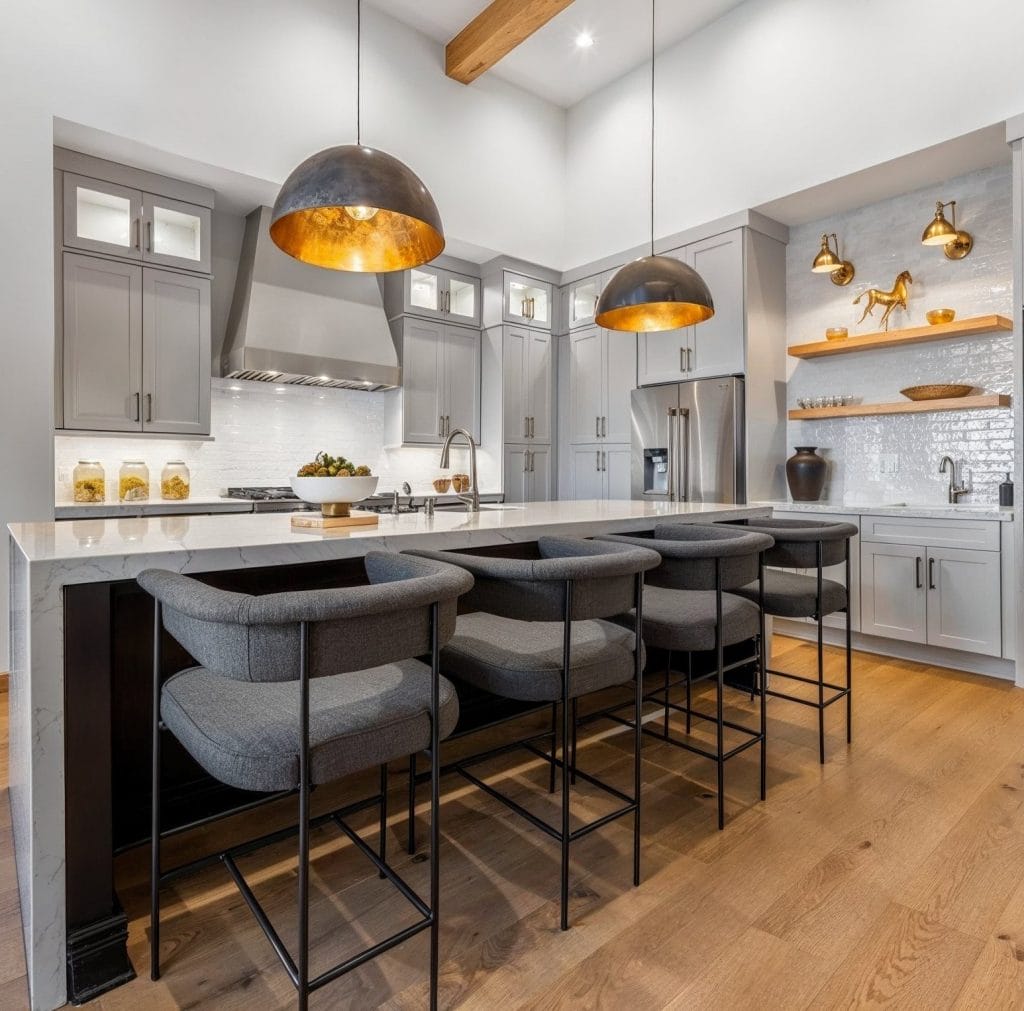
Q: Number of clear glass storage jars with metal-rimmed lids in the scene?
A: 3